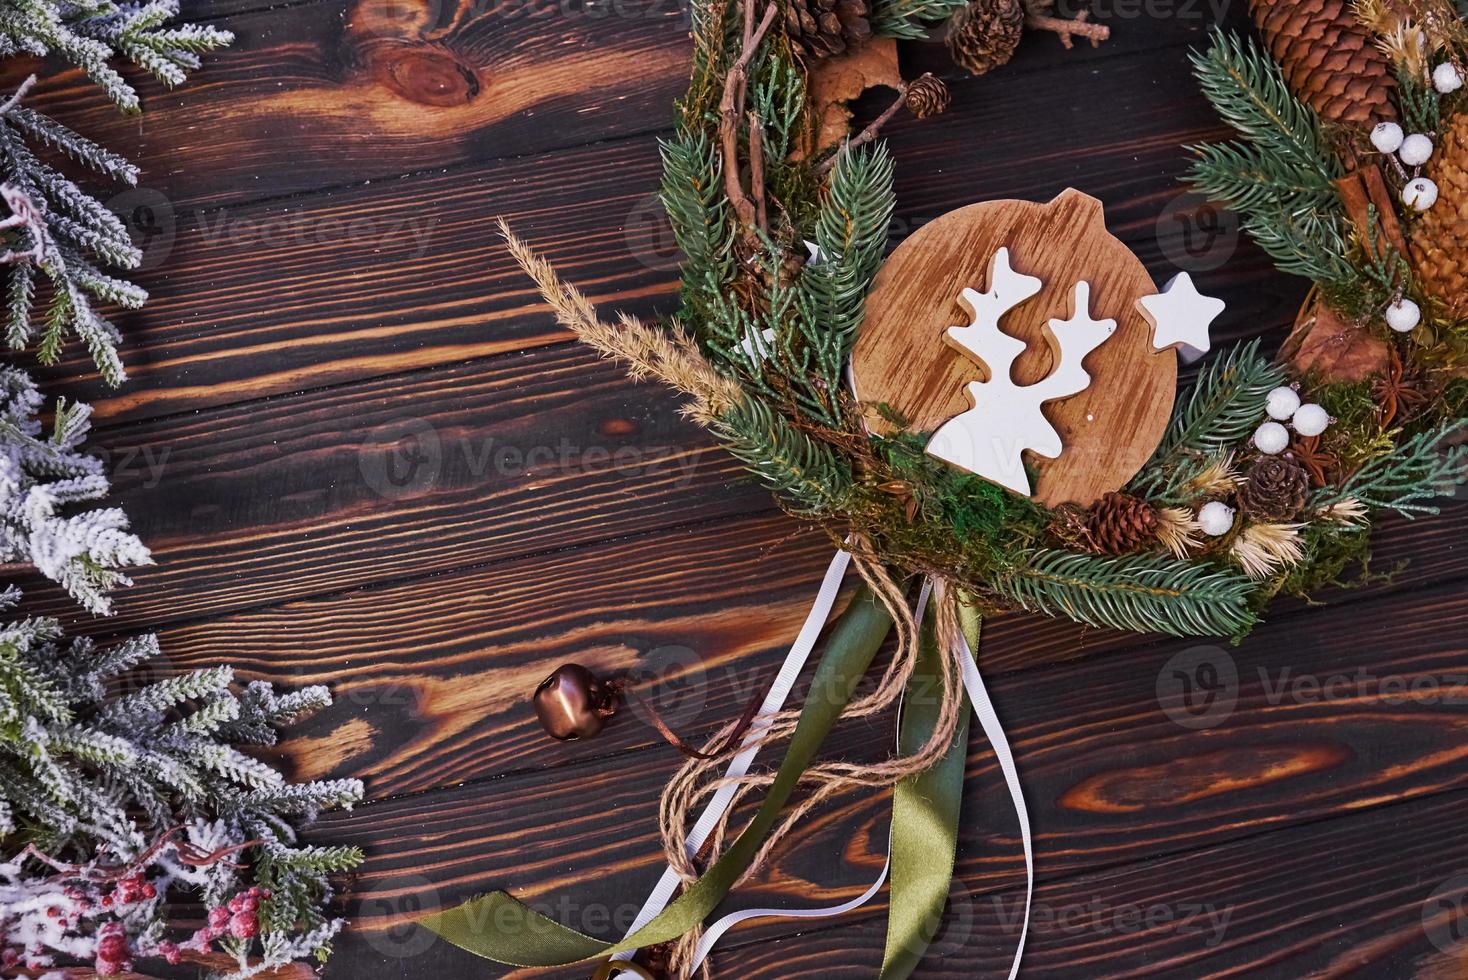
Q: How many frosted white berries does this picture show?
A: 9